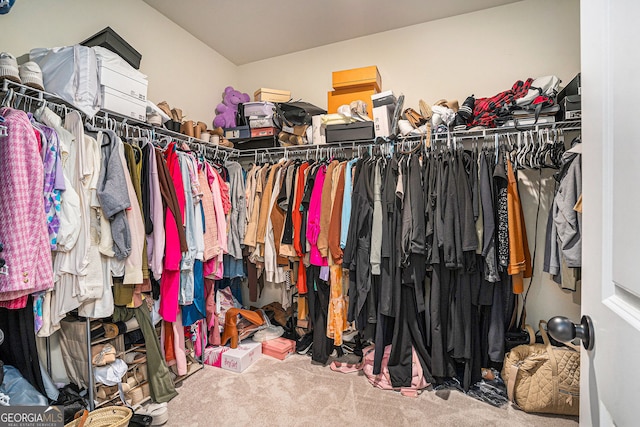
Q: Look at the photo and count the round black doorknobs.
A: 1